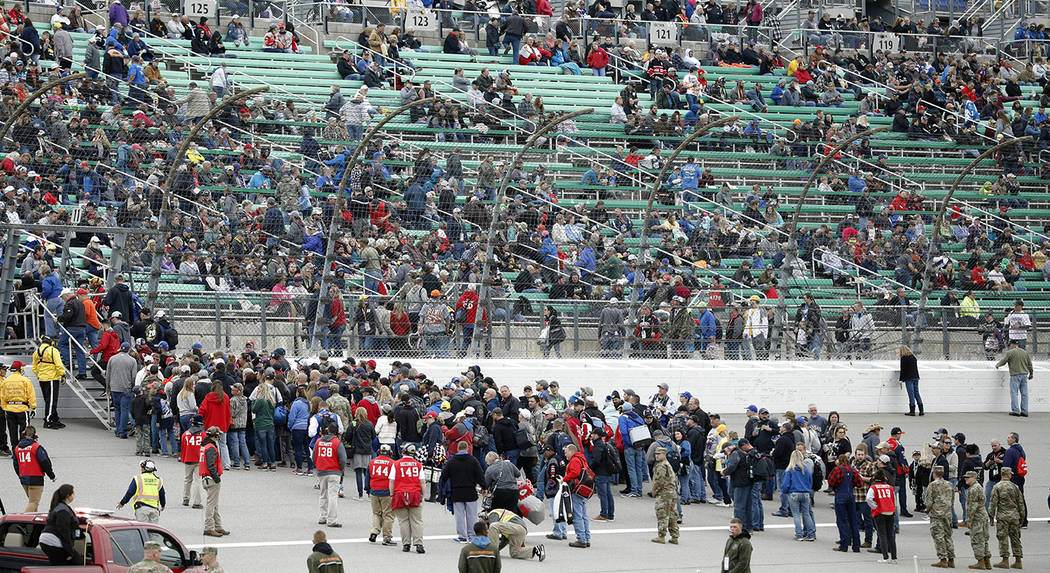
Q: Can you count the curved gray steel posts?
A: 7